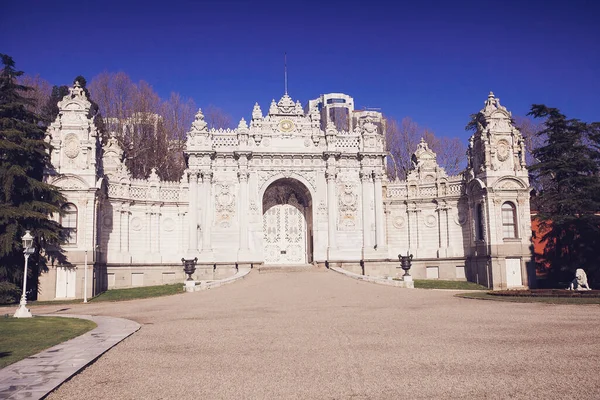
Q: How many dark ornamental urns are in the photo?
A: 2